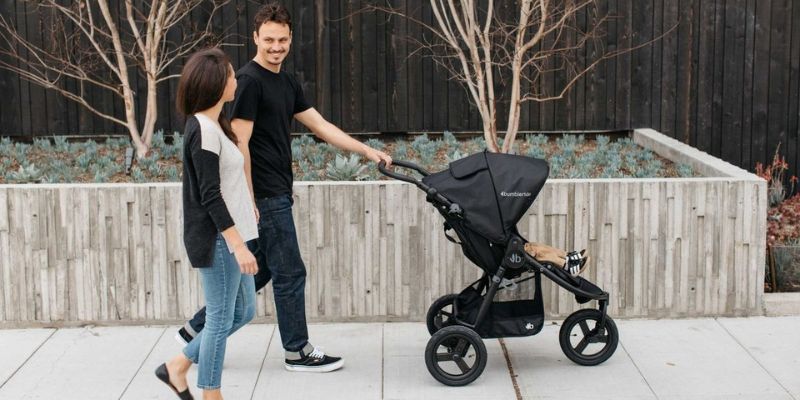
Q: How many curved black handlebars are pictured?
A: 1